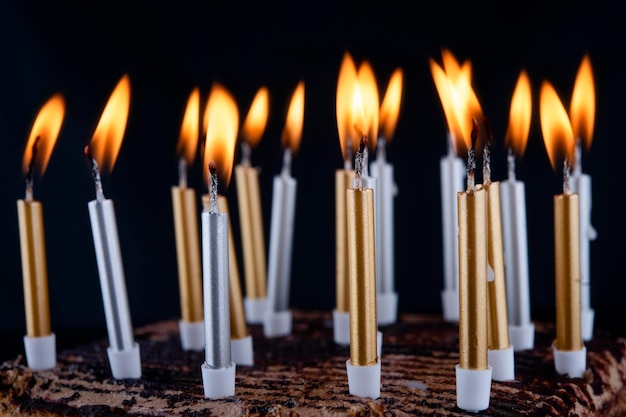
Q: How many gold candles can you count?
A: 9